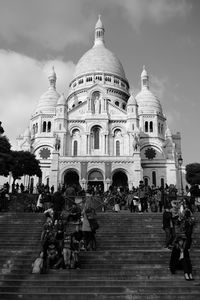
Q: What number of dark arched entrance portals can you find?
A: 3